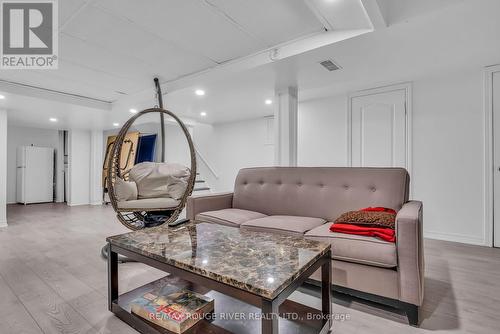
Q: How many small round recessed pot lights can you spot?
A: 7